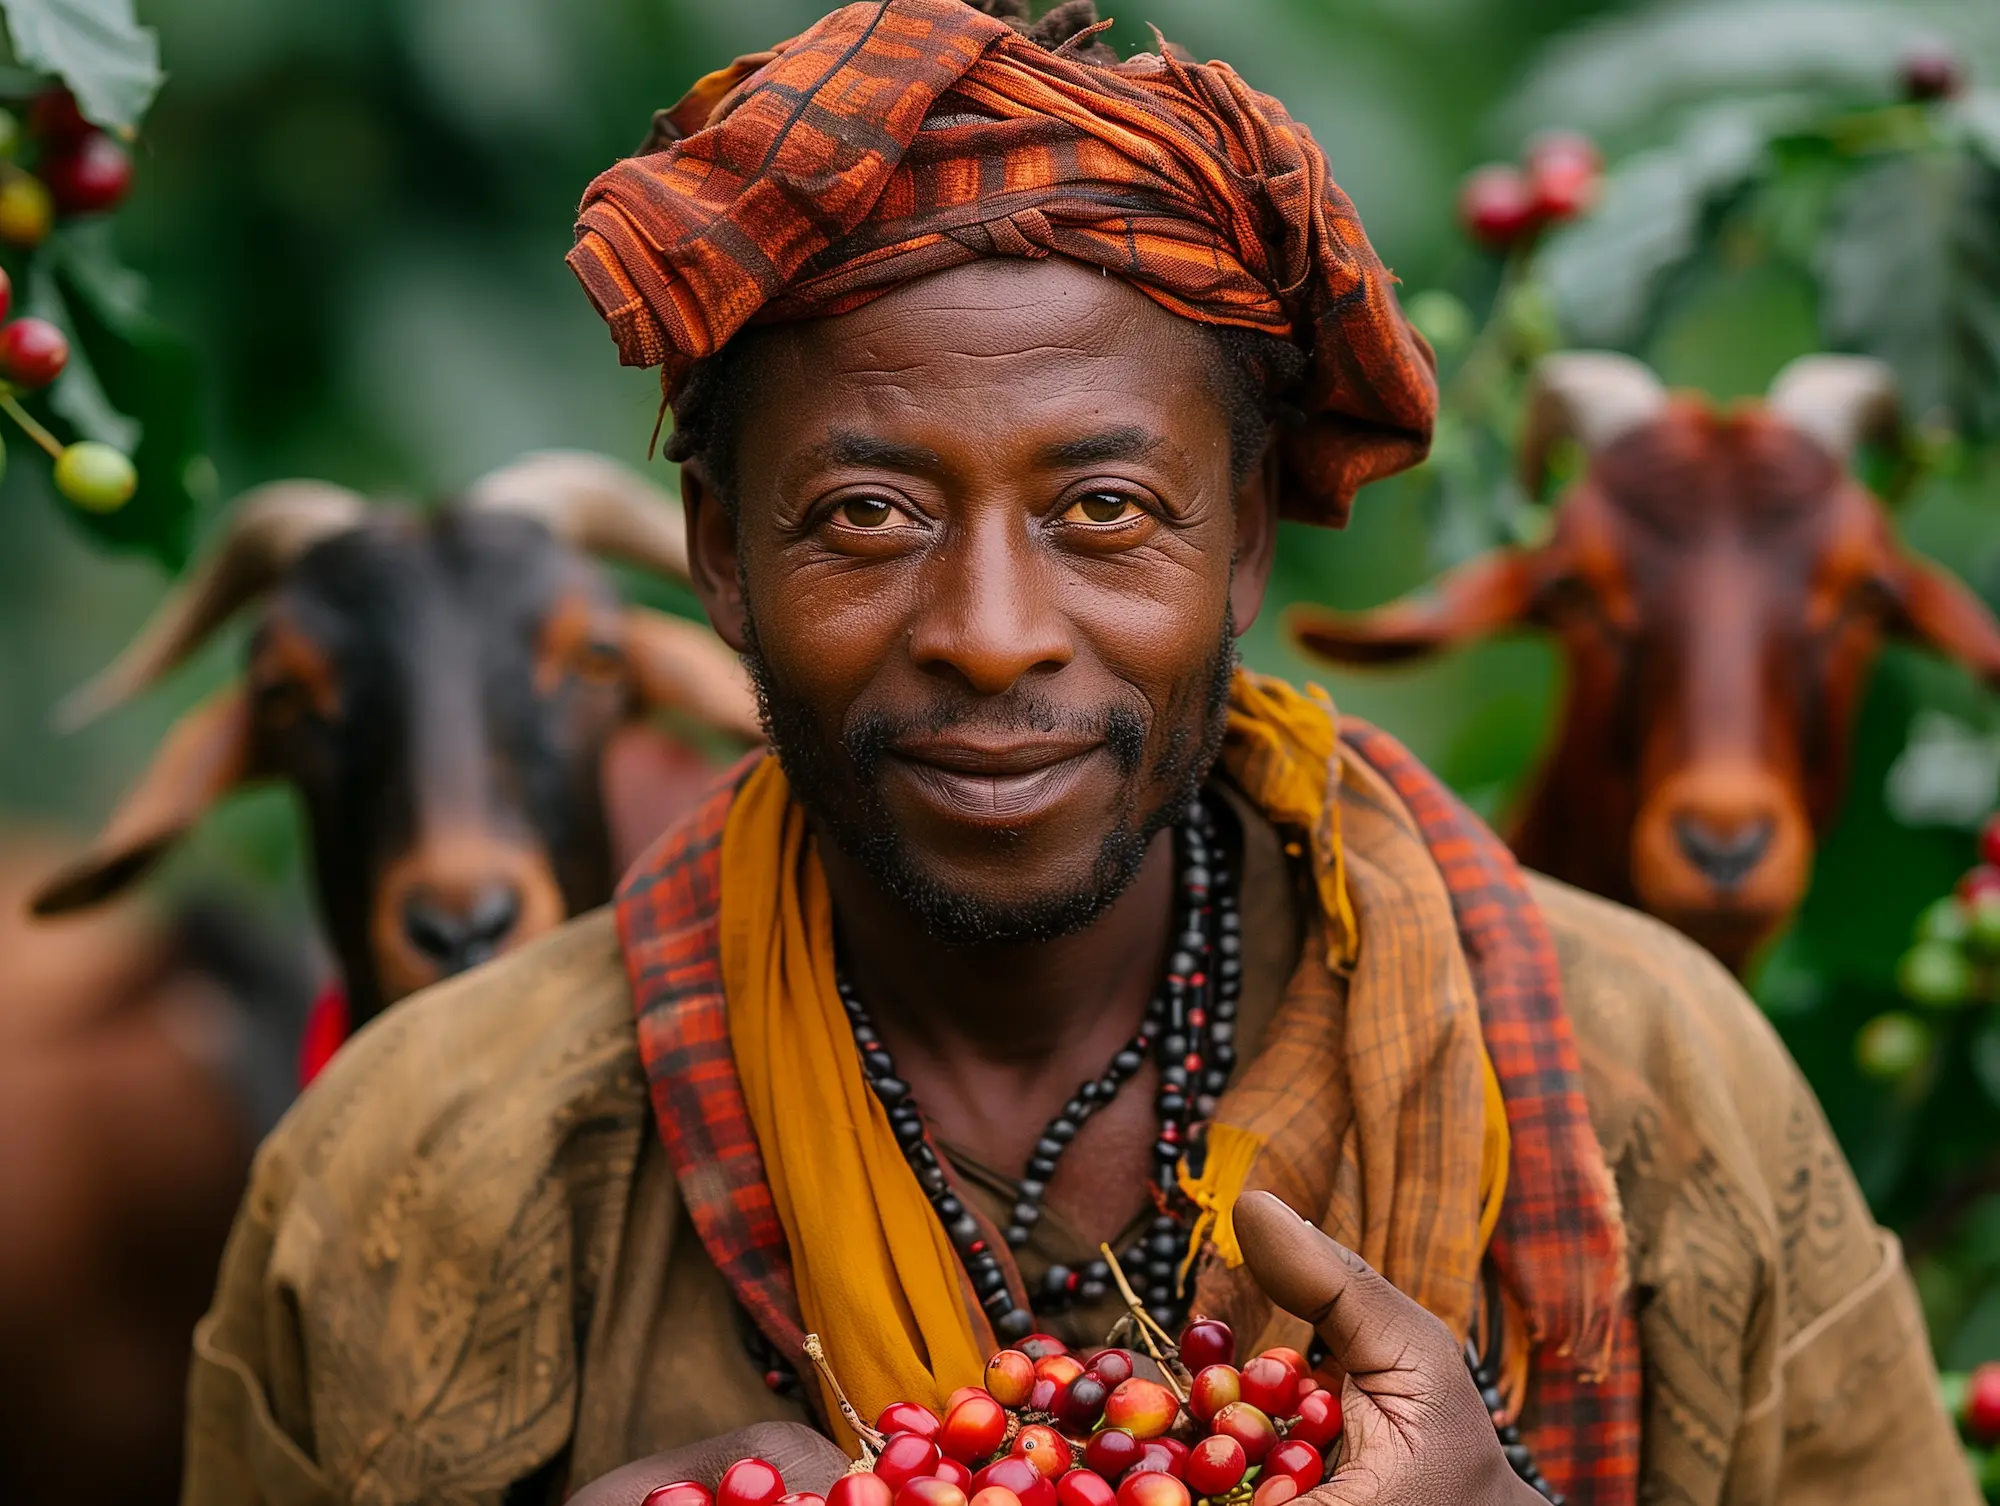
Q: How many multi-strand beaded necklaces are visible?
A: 1